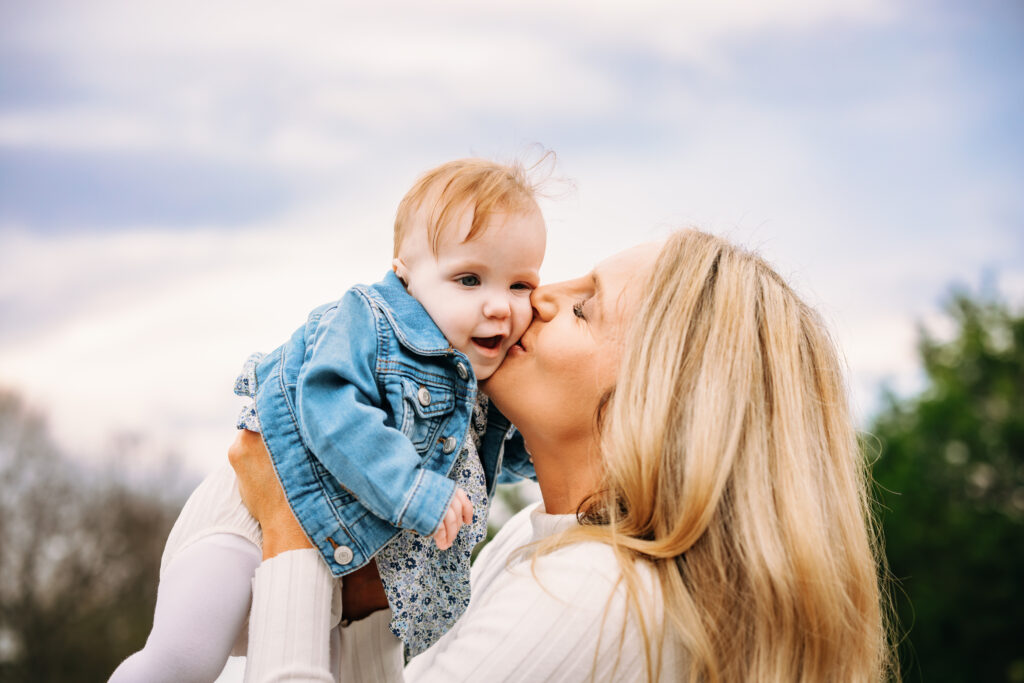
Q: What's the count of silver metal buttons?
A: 4